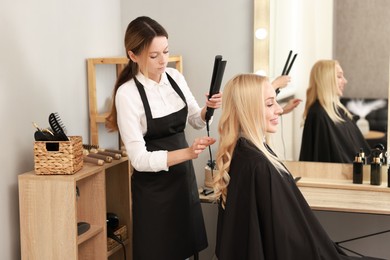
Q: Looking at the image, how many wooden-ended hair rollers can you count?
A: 4